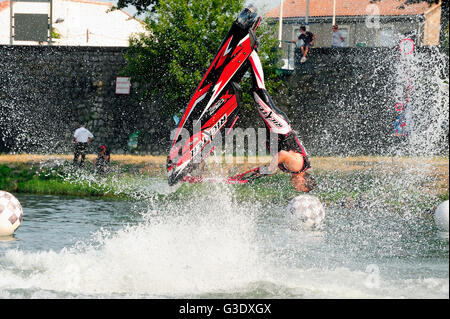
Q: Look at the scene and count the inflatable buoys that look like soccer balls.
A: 3